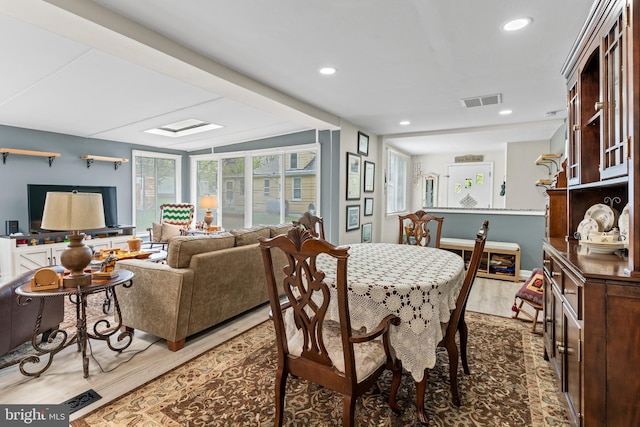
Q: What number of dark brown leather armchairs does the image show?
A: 1